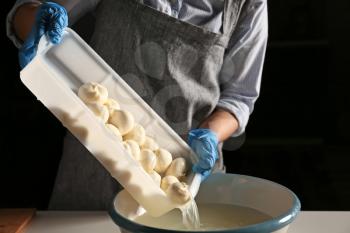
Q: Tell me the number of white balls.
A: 14